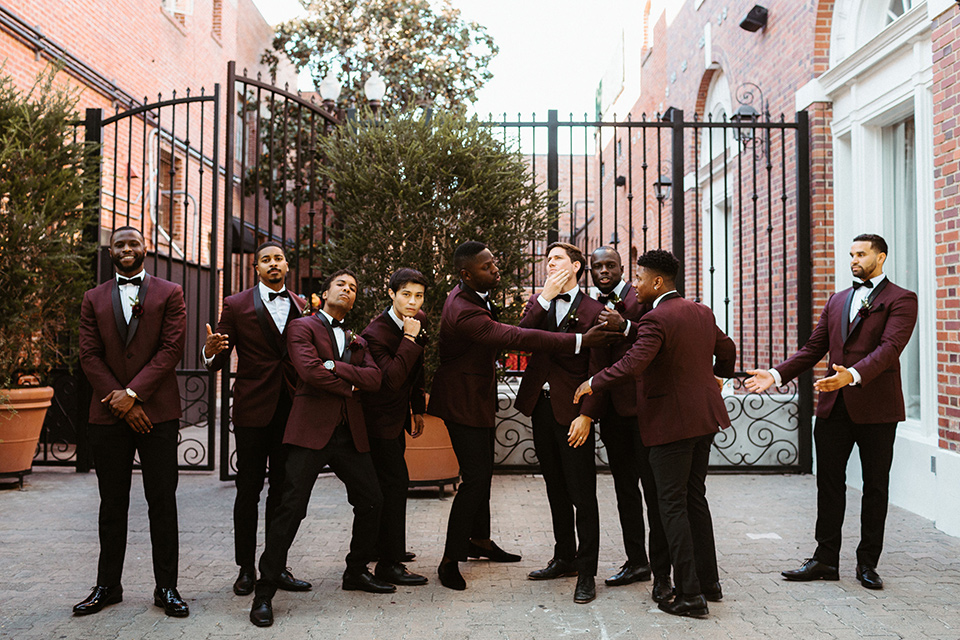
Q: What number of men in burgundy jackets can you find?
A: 9